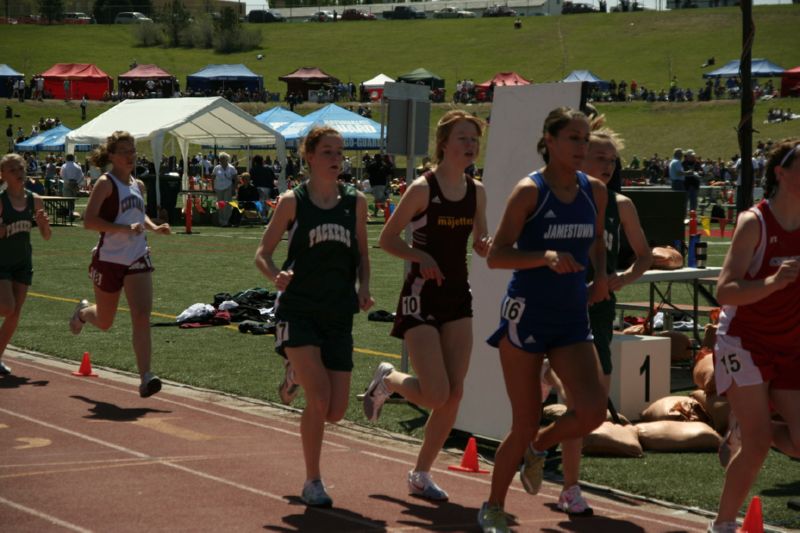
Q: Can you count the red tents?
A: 5